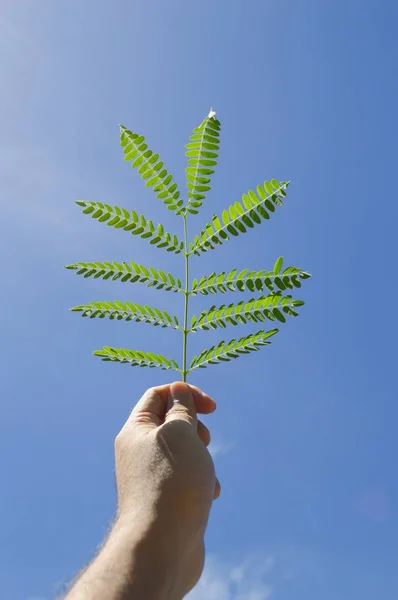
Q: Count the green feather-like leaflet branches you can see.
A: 10